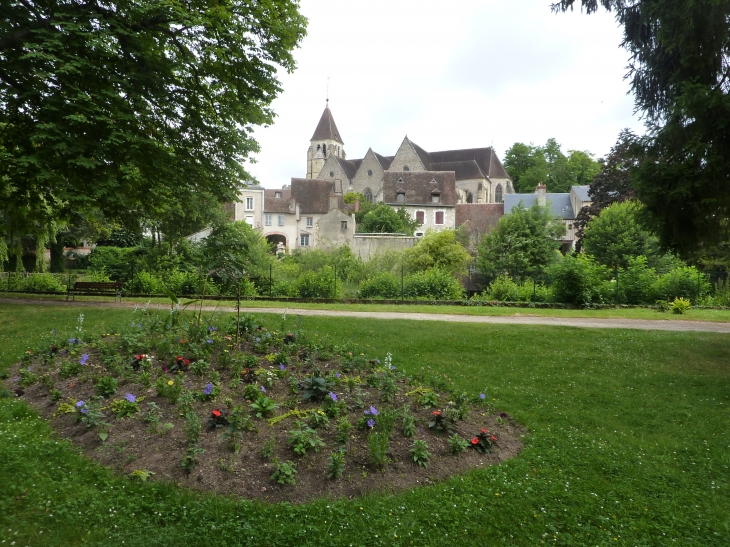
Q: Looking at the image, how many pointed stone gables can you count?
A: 3